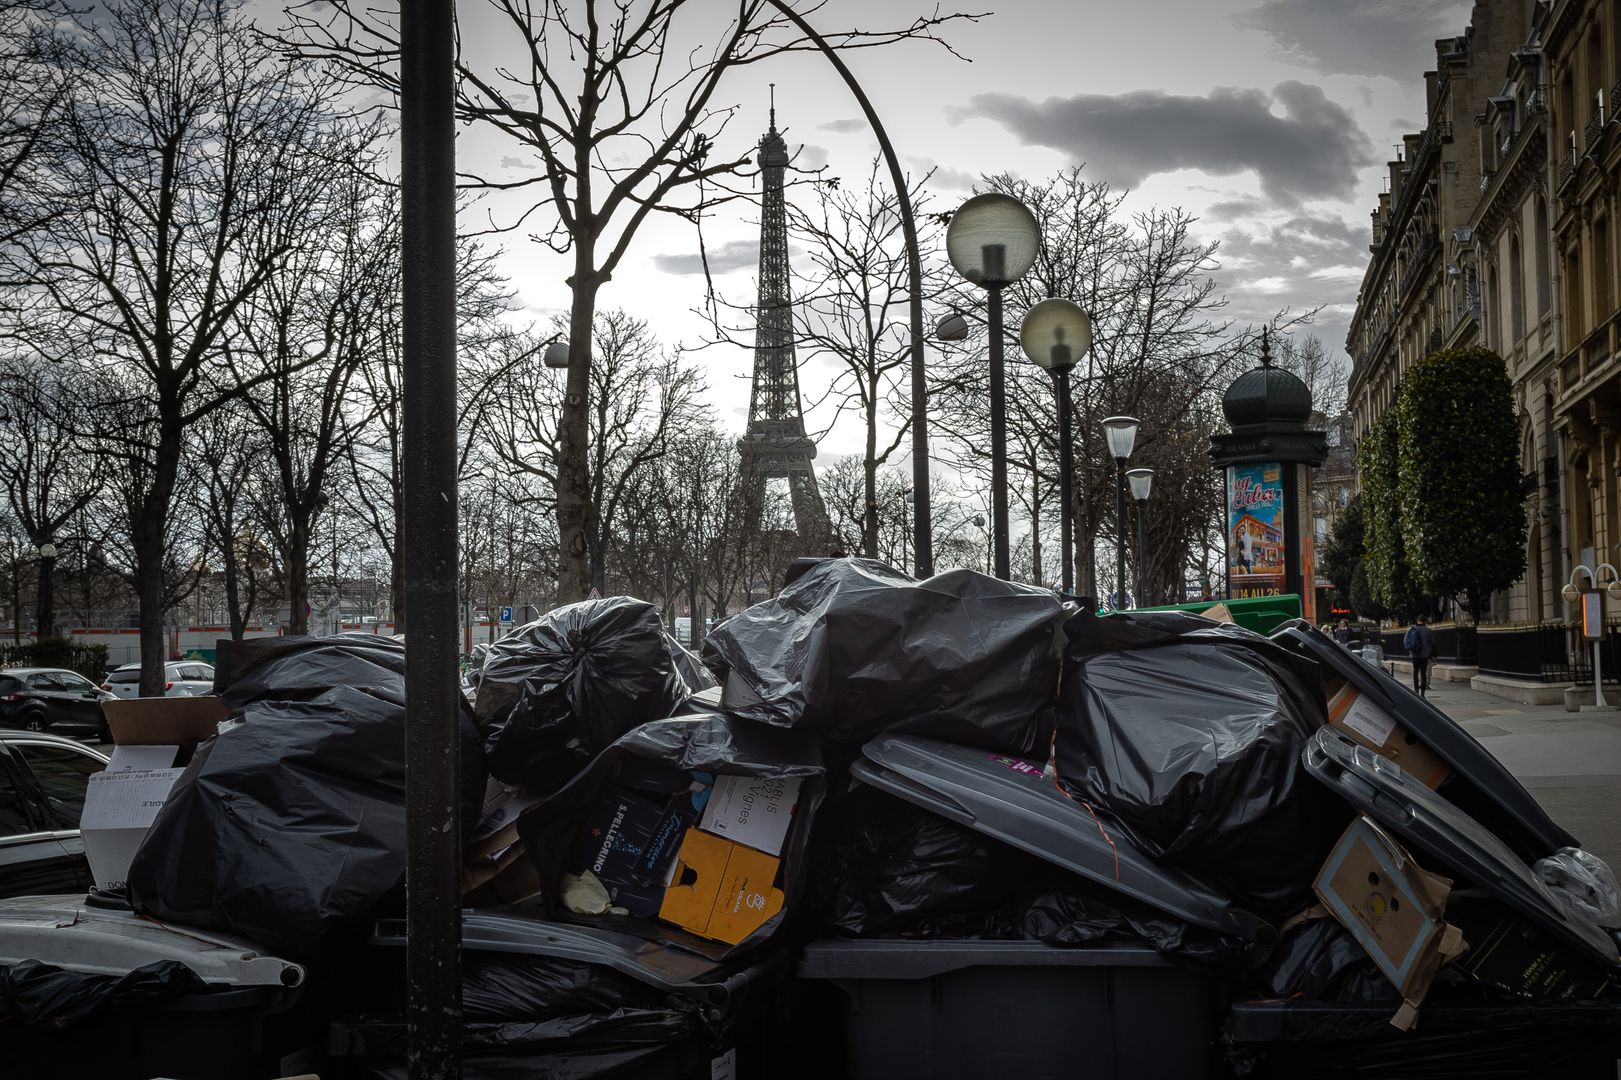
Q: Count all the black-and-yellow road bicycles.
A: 0